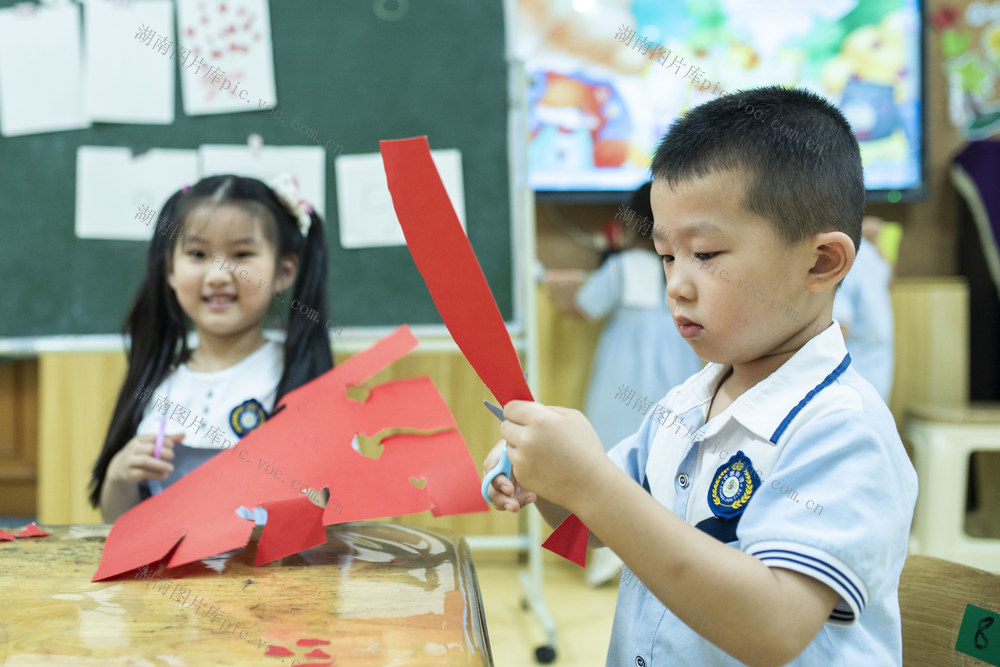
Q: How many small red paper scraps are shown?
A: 6